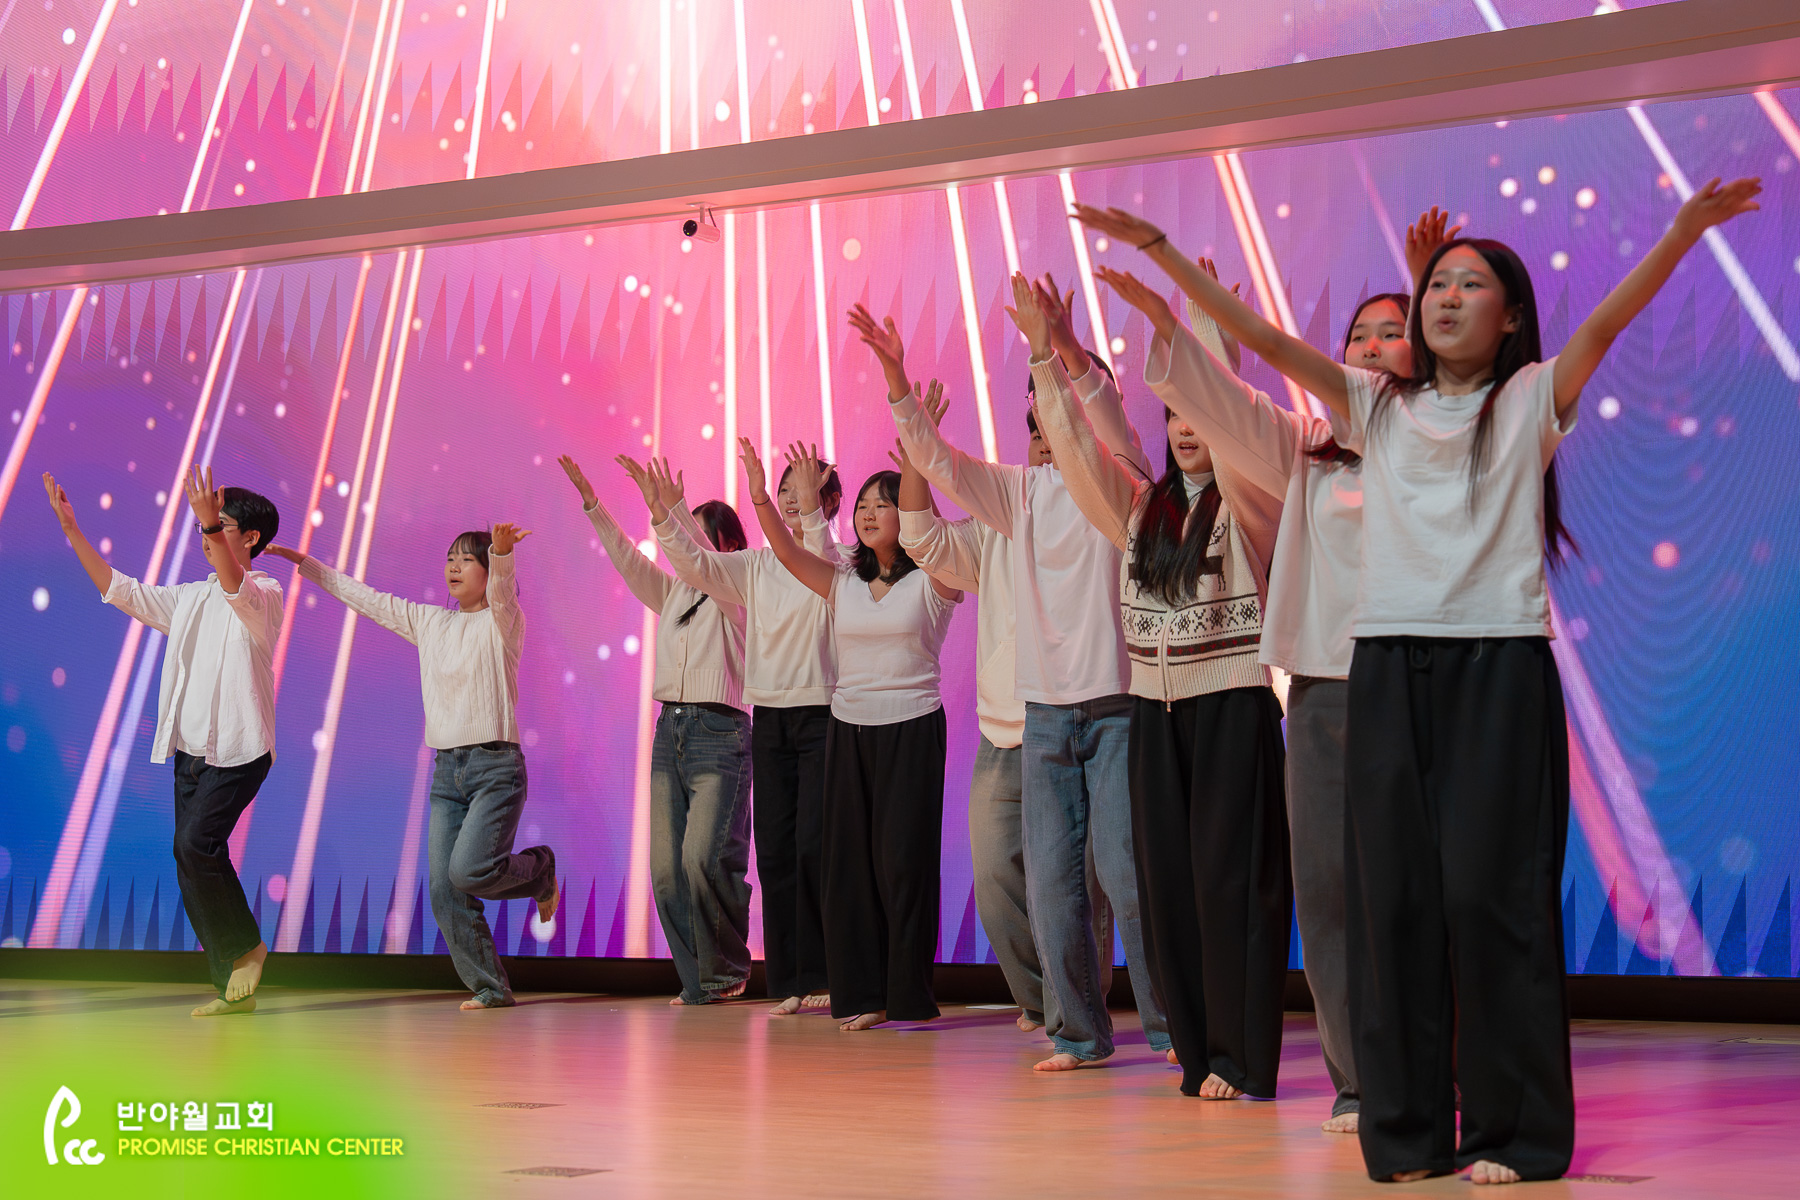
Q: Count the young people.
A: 10